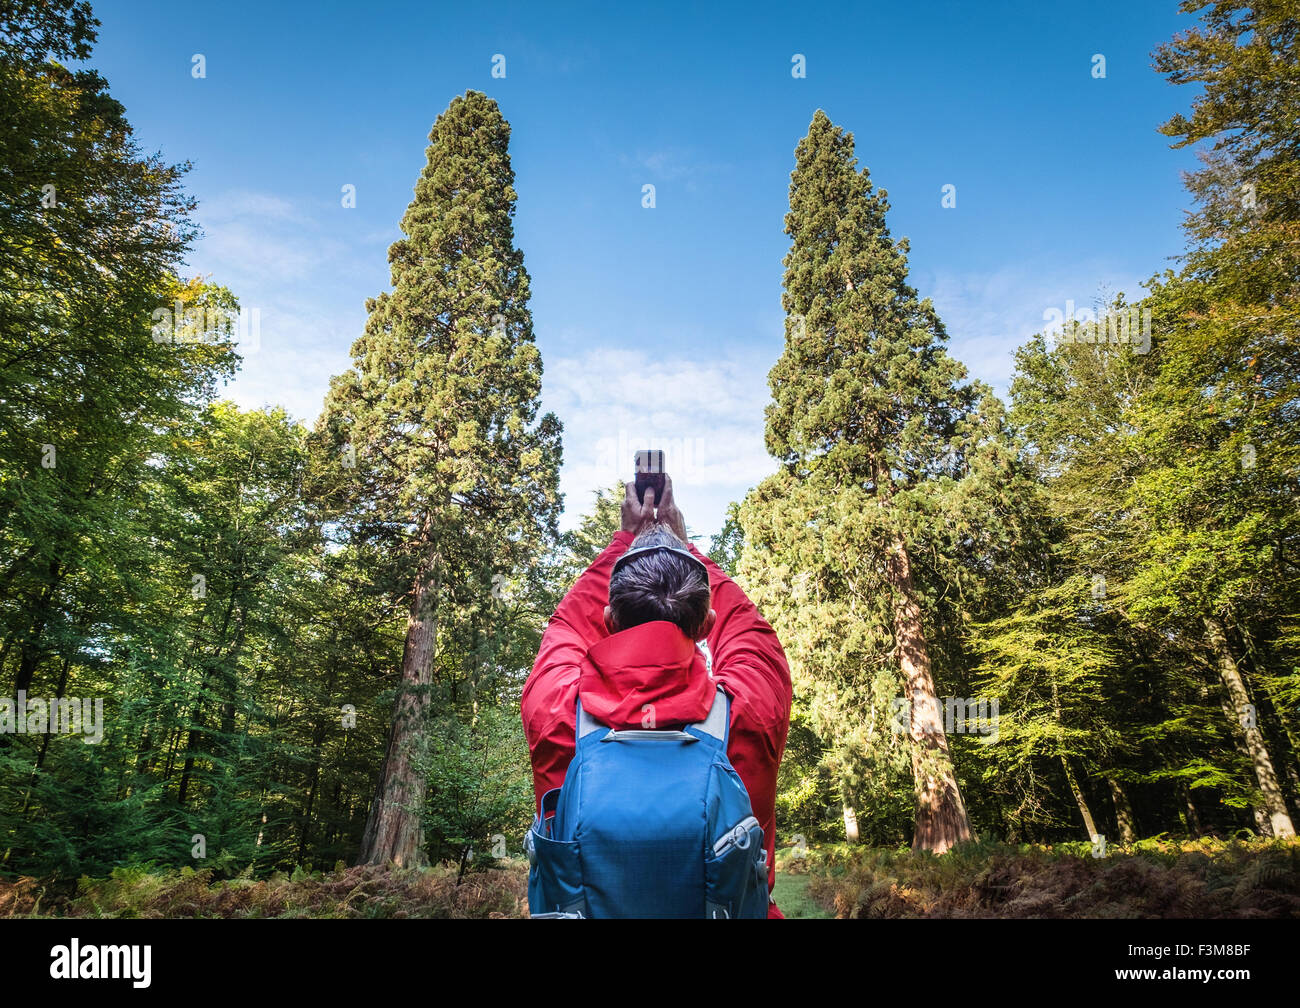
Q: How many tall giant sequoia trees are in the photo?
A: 2